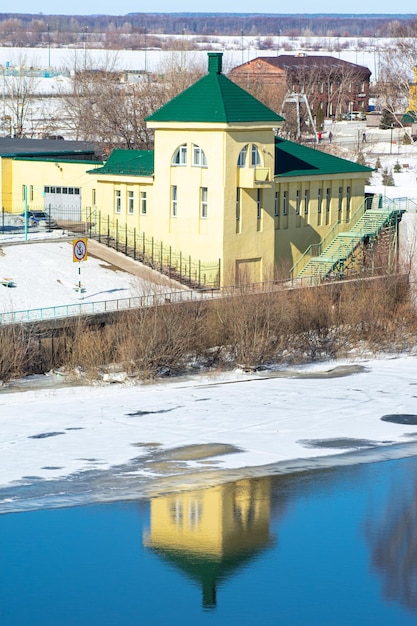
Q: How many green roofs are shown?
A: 3